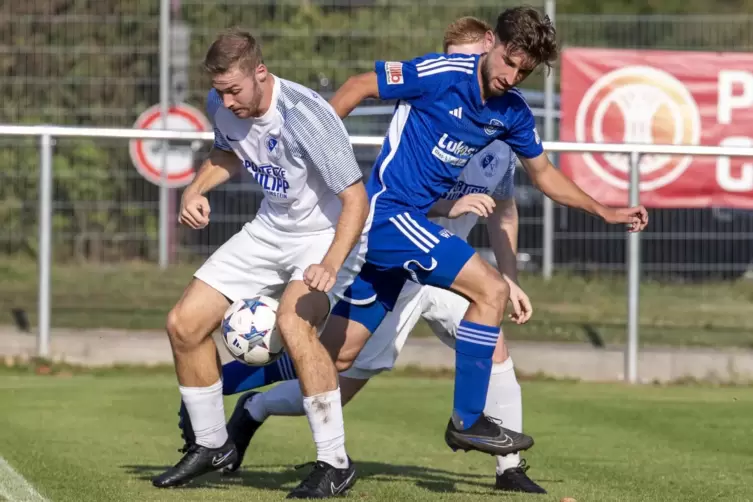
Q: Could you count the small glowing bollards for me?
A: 0